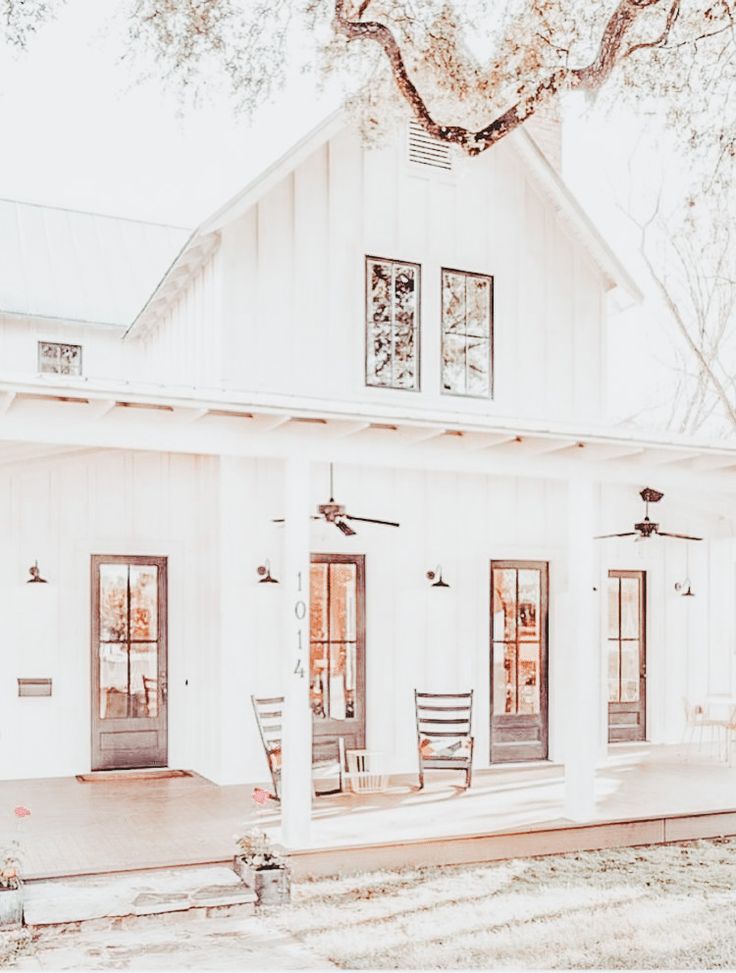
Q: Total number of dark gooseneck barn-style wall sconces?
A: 4